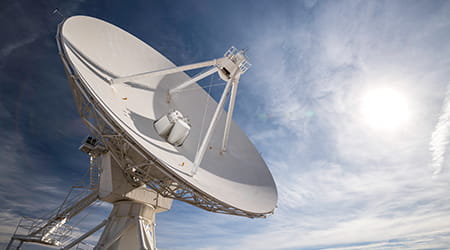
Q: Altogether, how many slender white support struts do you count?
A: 4